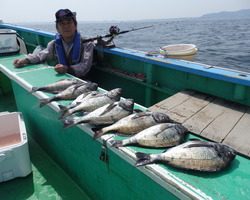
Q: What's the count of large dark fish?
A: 8